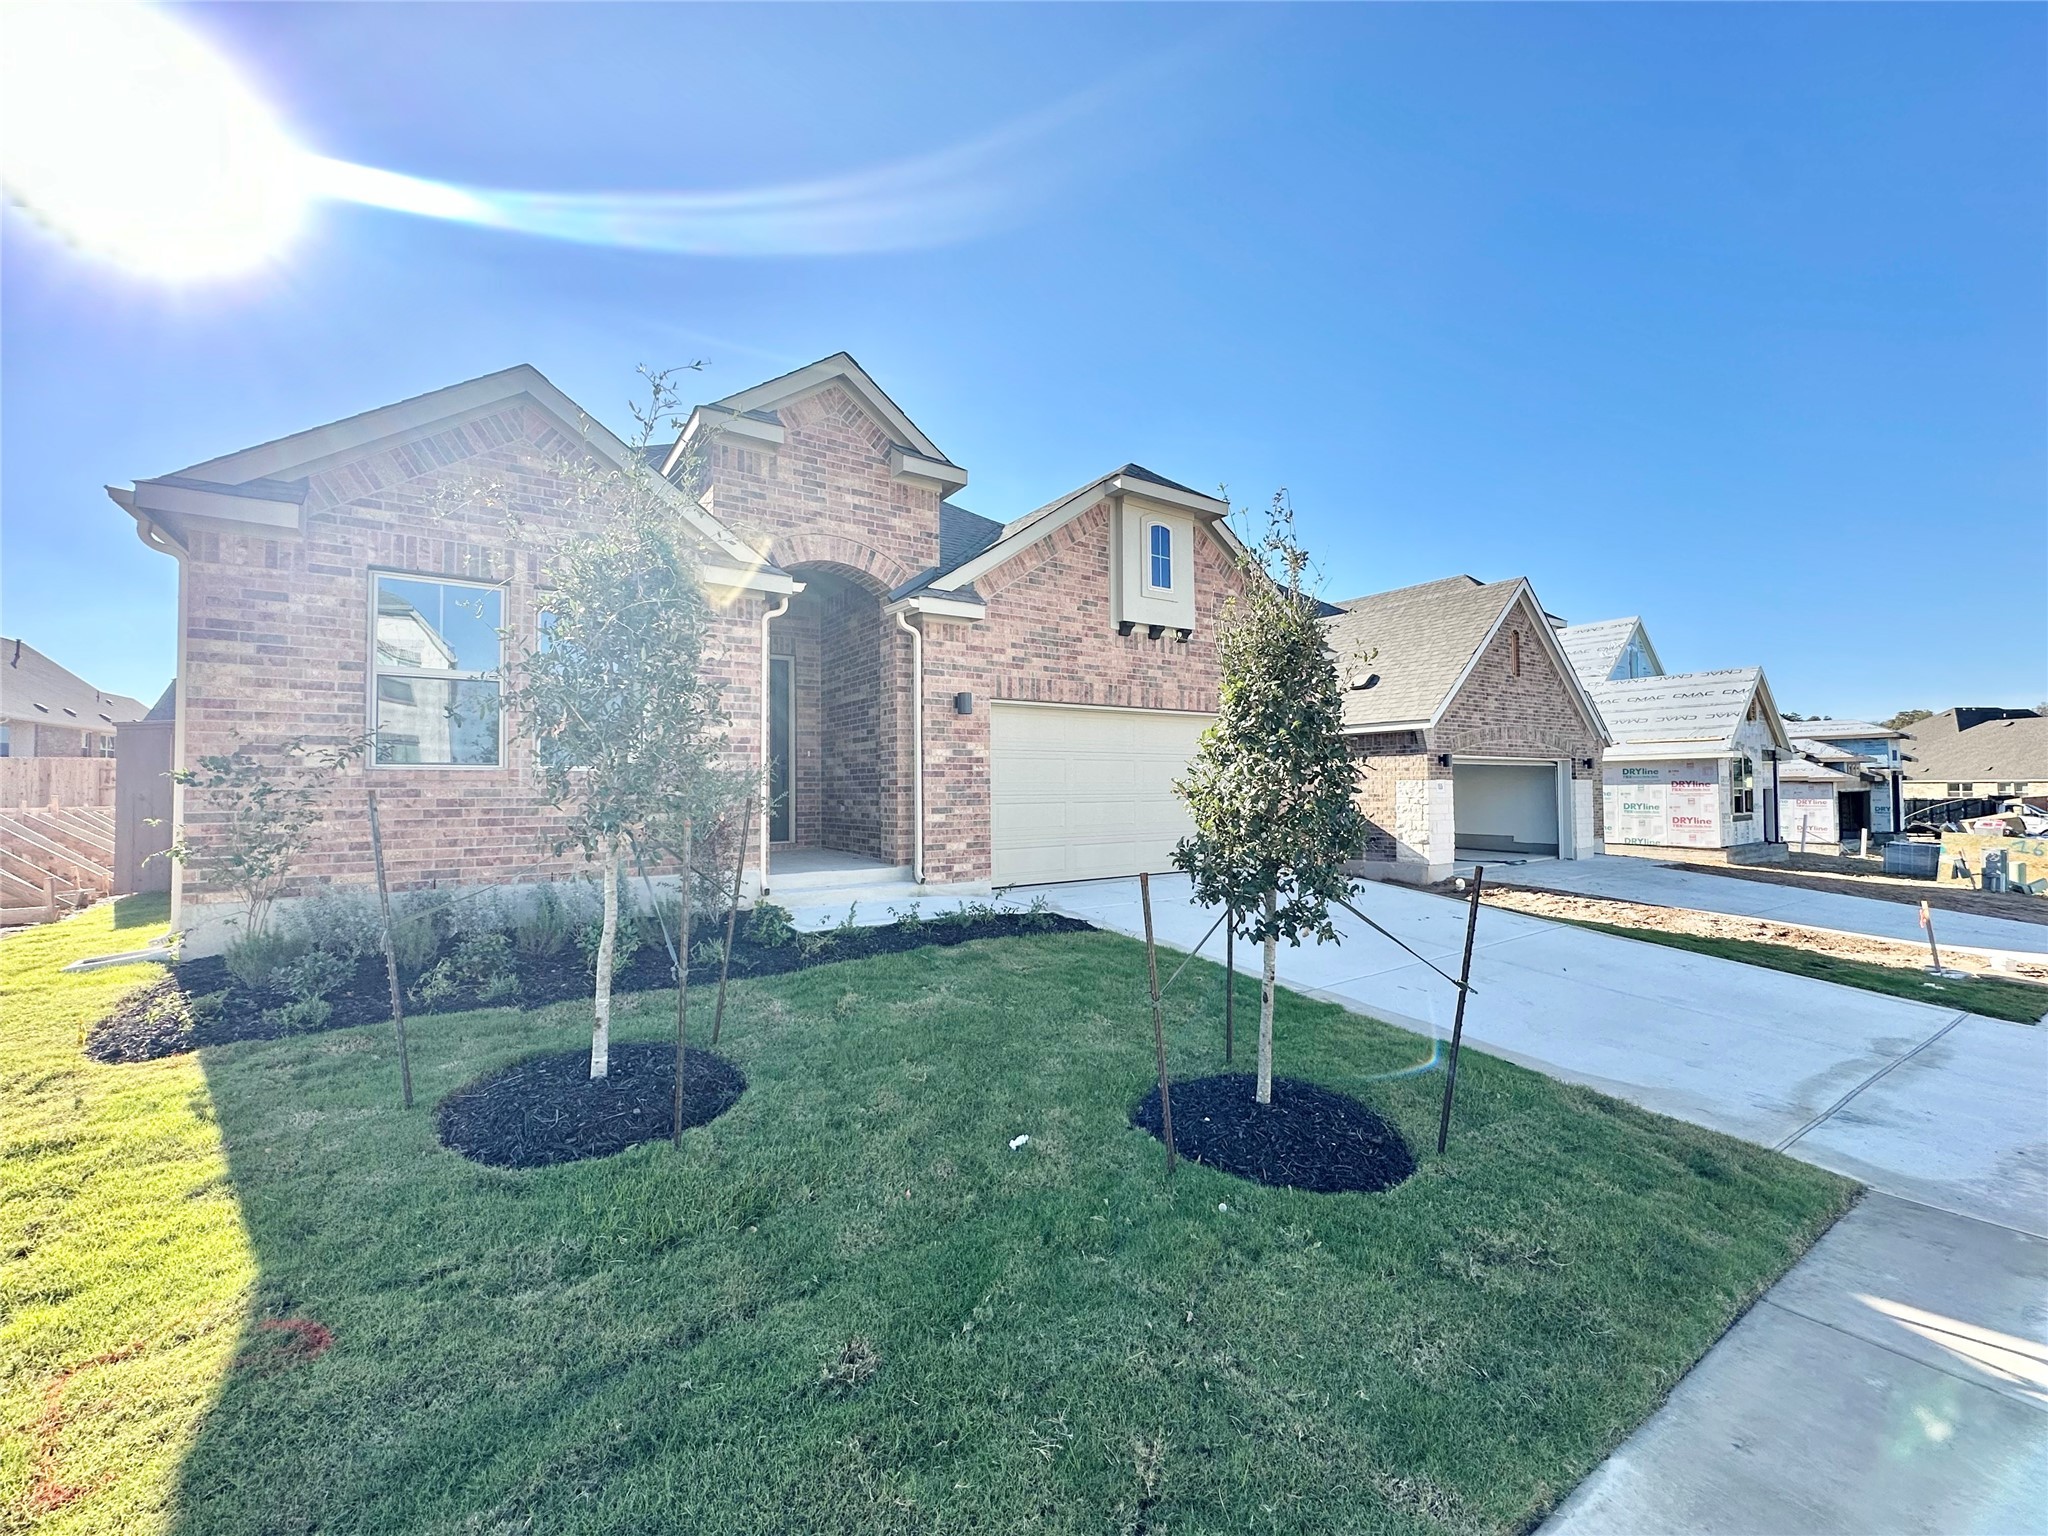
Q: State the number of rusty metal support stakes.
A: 6